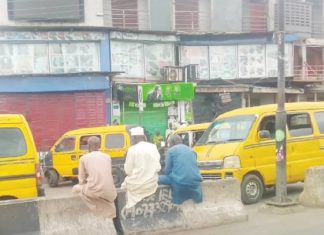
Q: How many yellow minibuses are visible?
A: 4